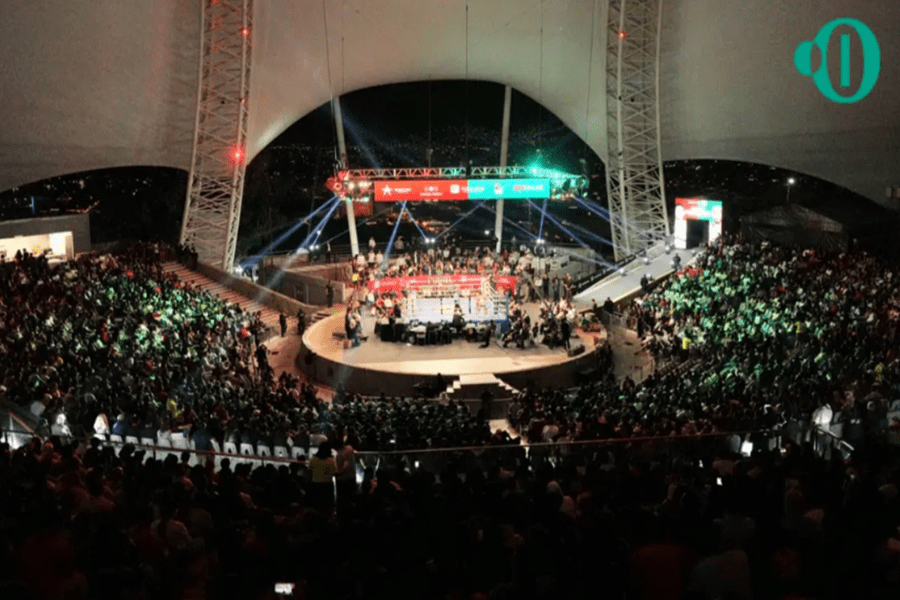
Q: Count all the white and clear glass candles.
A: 0